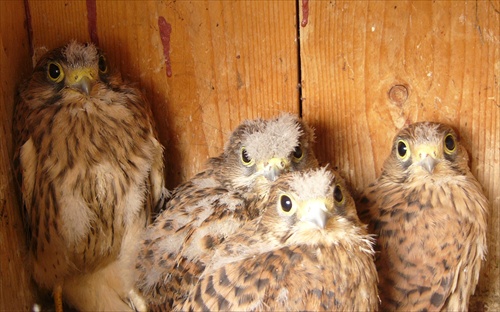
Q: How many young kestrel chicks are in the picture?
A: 4